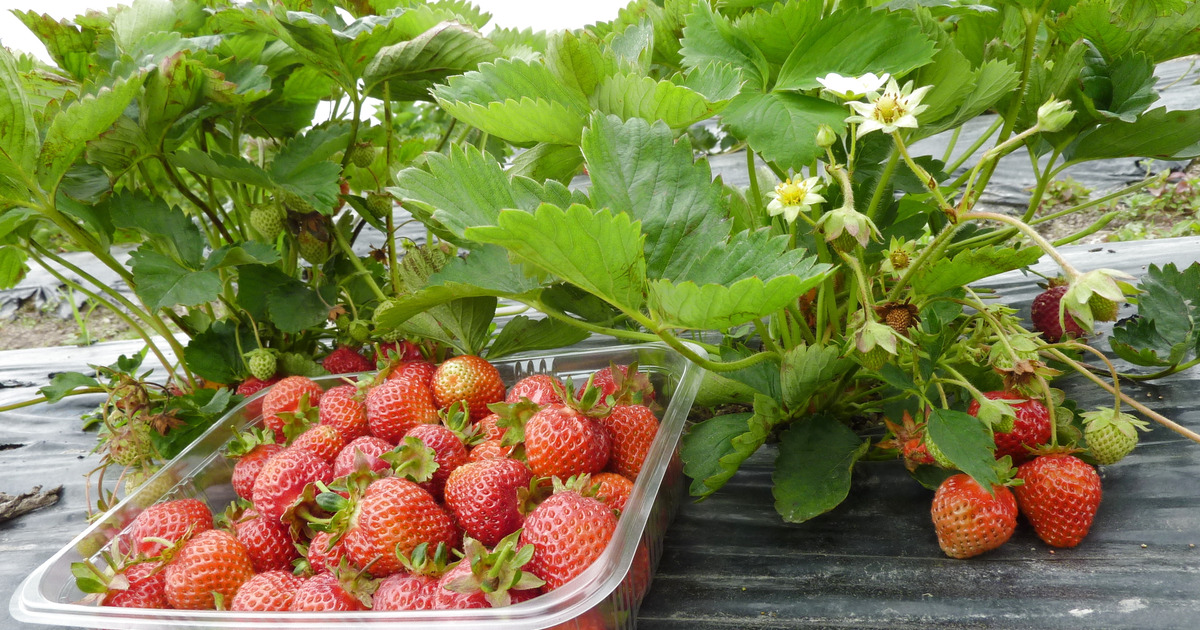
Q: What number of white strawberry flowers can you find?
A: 3